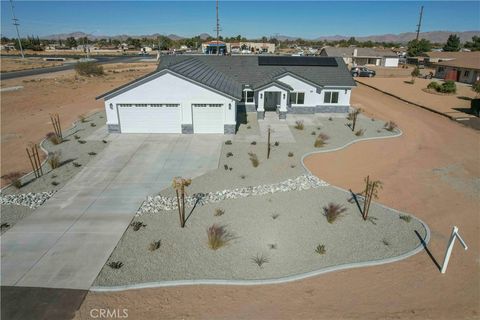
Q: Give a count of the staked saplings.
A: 6